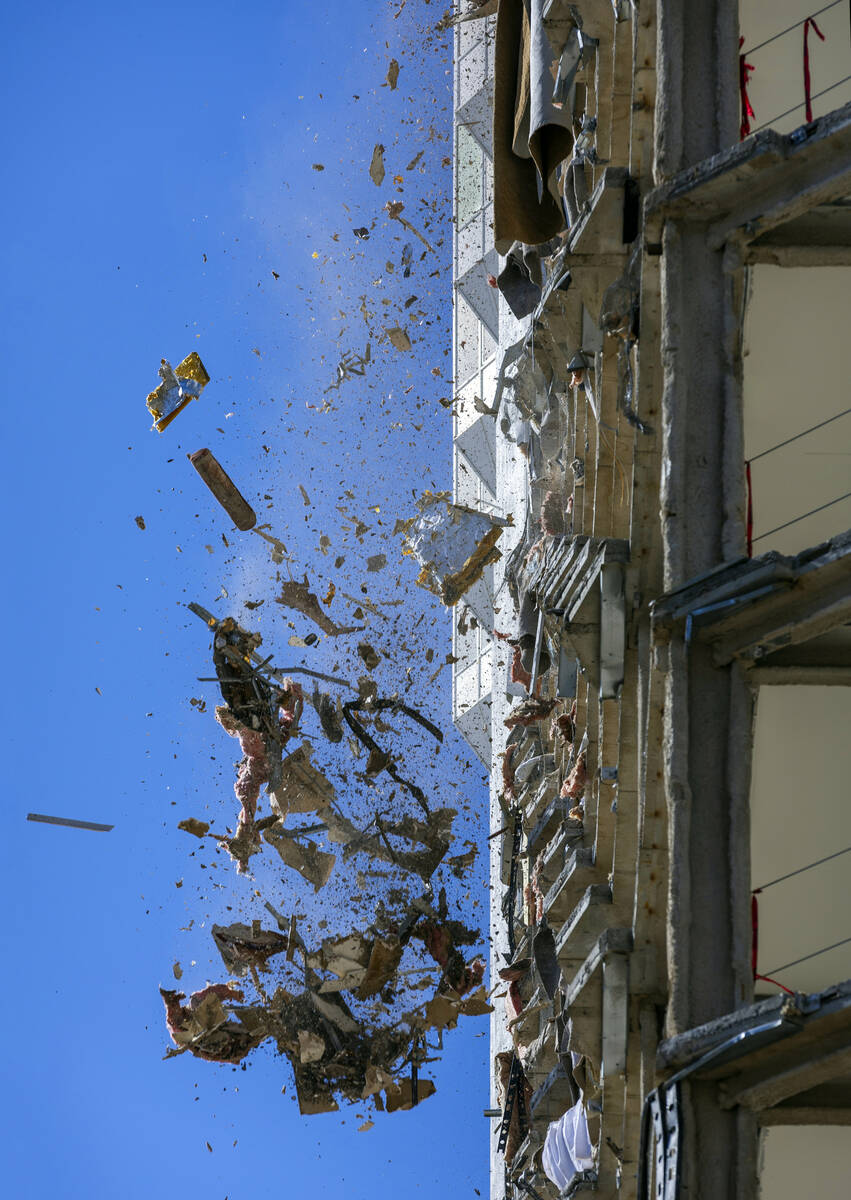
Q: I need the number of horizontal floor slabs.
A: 3